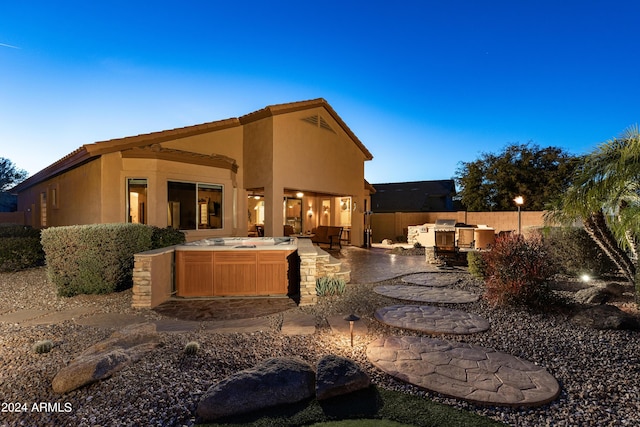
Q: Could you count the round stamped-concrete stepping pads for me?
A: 4